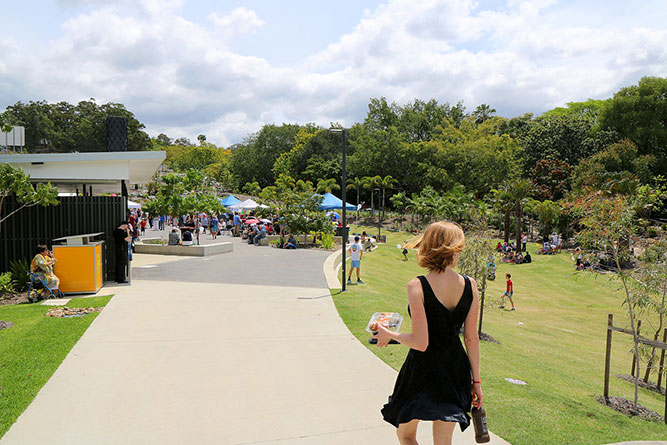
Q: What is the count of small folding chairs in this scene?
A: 1